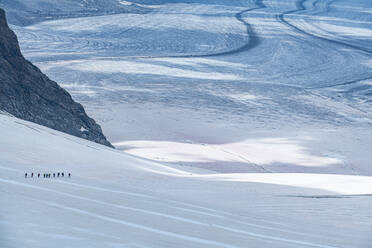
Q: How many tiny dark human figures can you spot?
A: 10